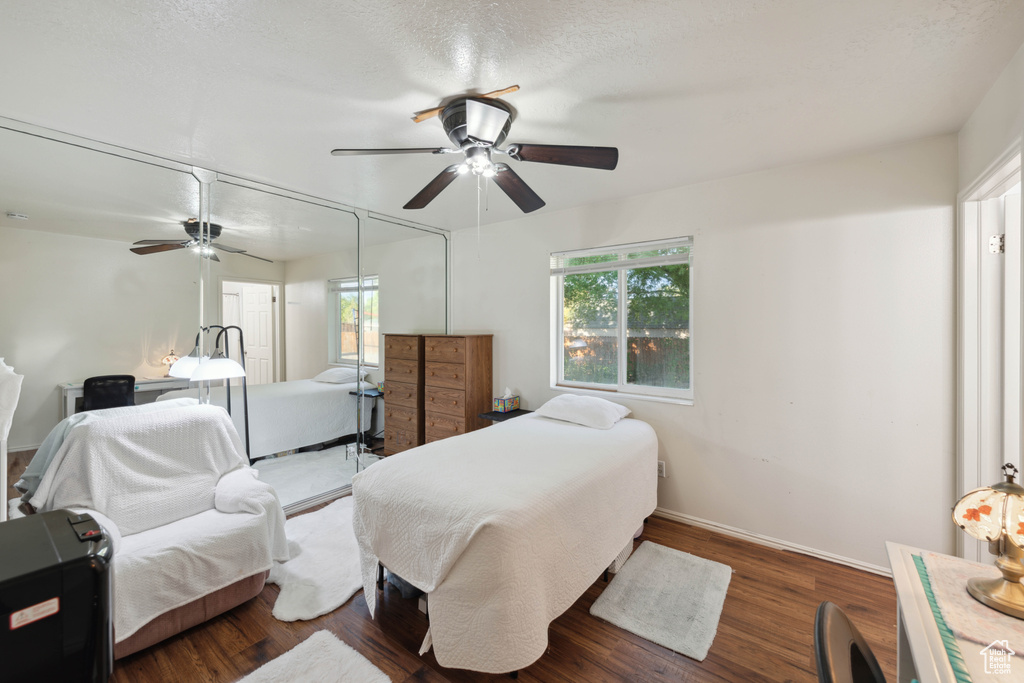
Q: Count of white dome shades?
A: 2